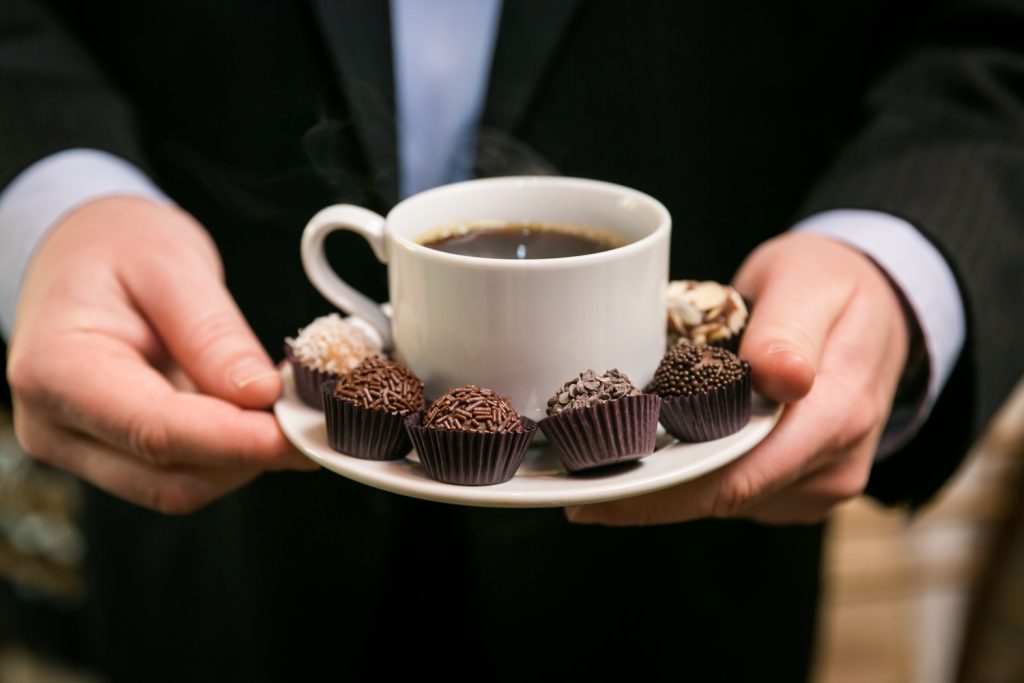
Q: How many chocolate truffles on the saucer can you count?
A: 6